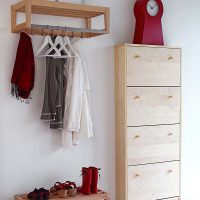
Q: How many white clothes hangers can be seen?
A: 3